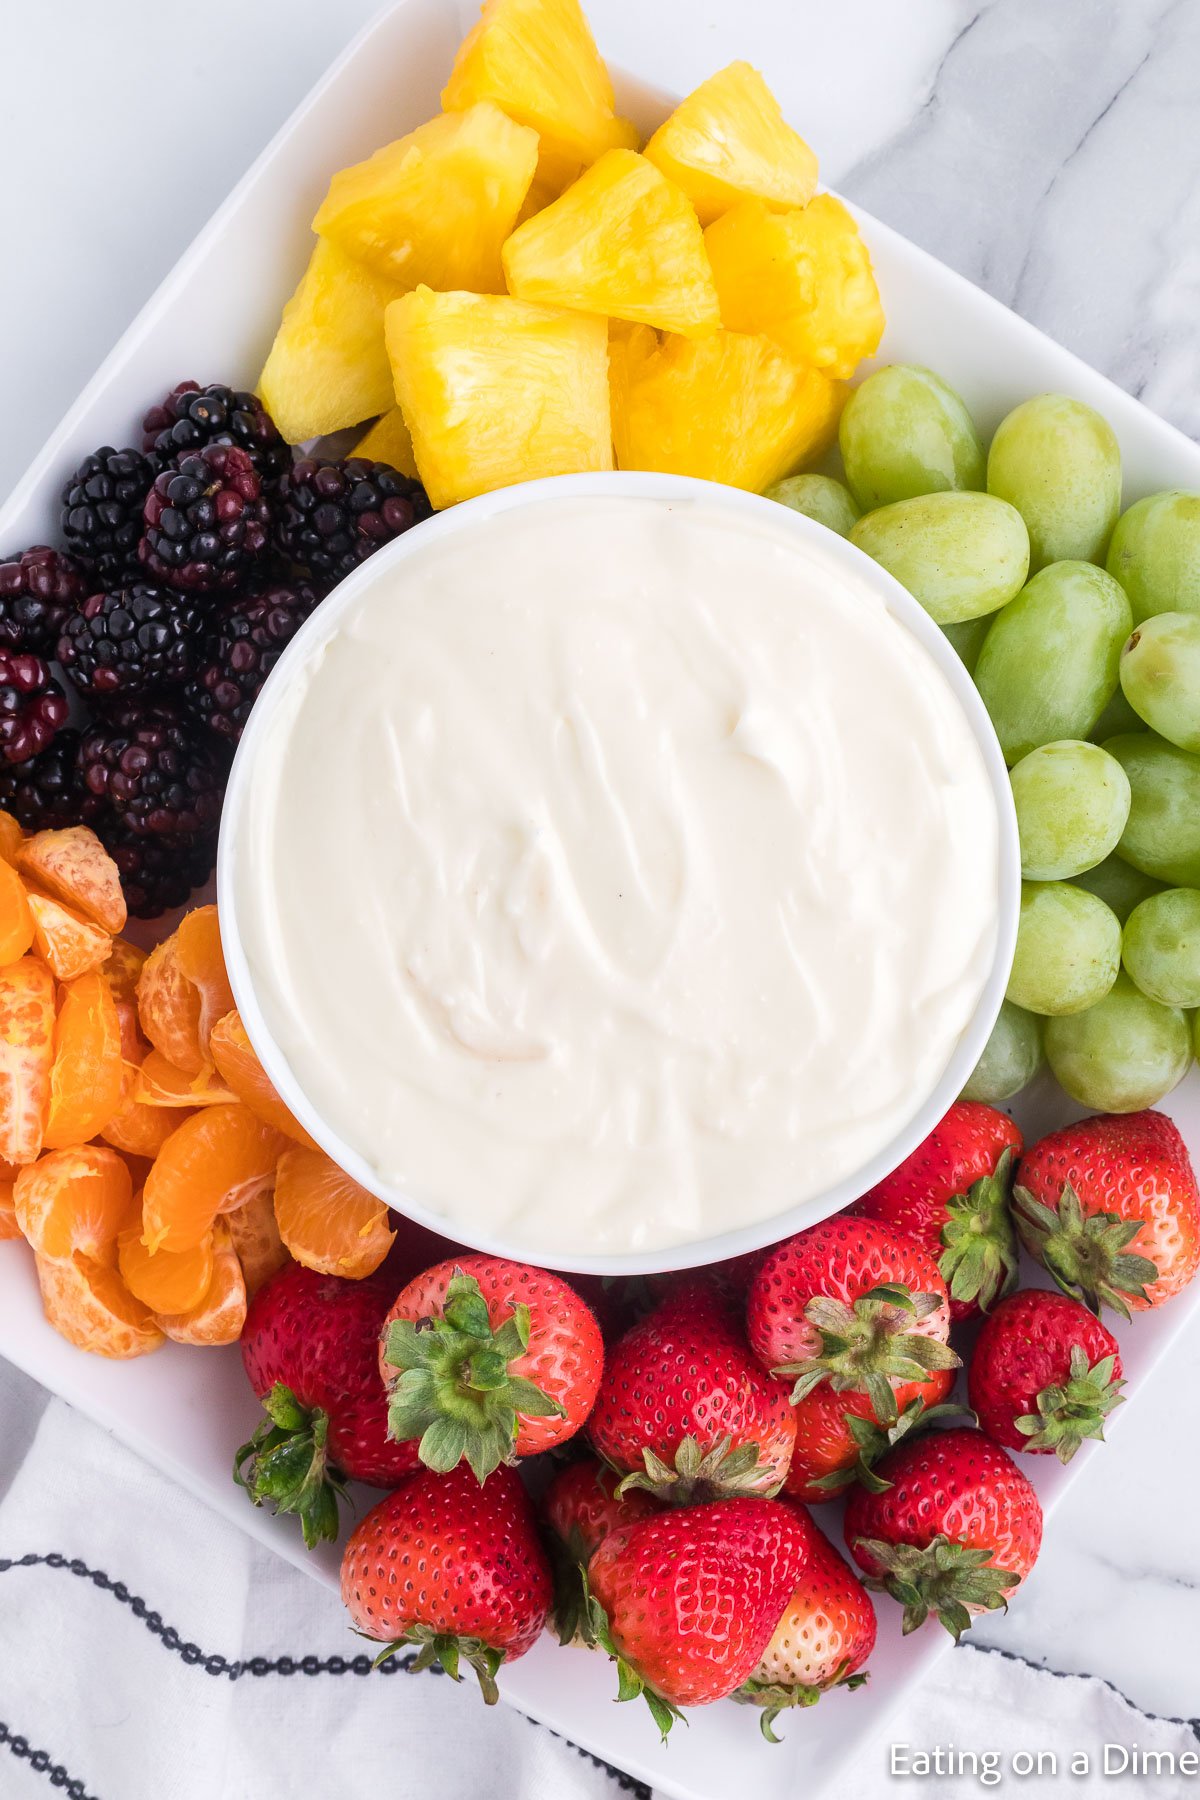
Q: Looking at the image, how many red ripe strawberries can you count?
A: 13